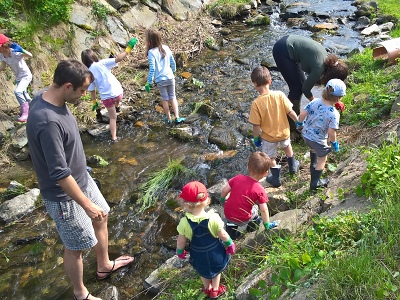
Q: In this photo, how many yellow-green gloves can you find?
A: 2